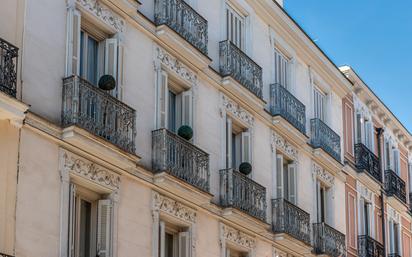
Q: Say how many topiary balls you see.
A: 3